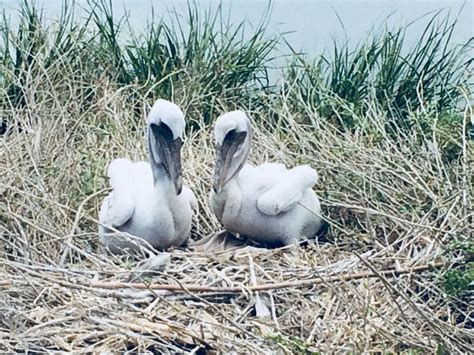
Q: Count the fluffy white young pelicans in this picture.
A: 2